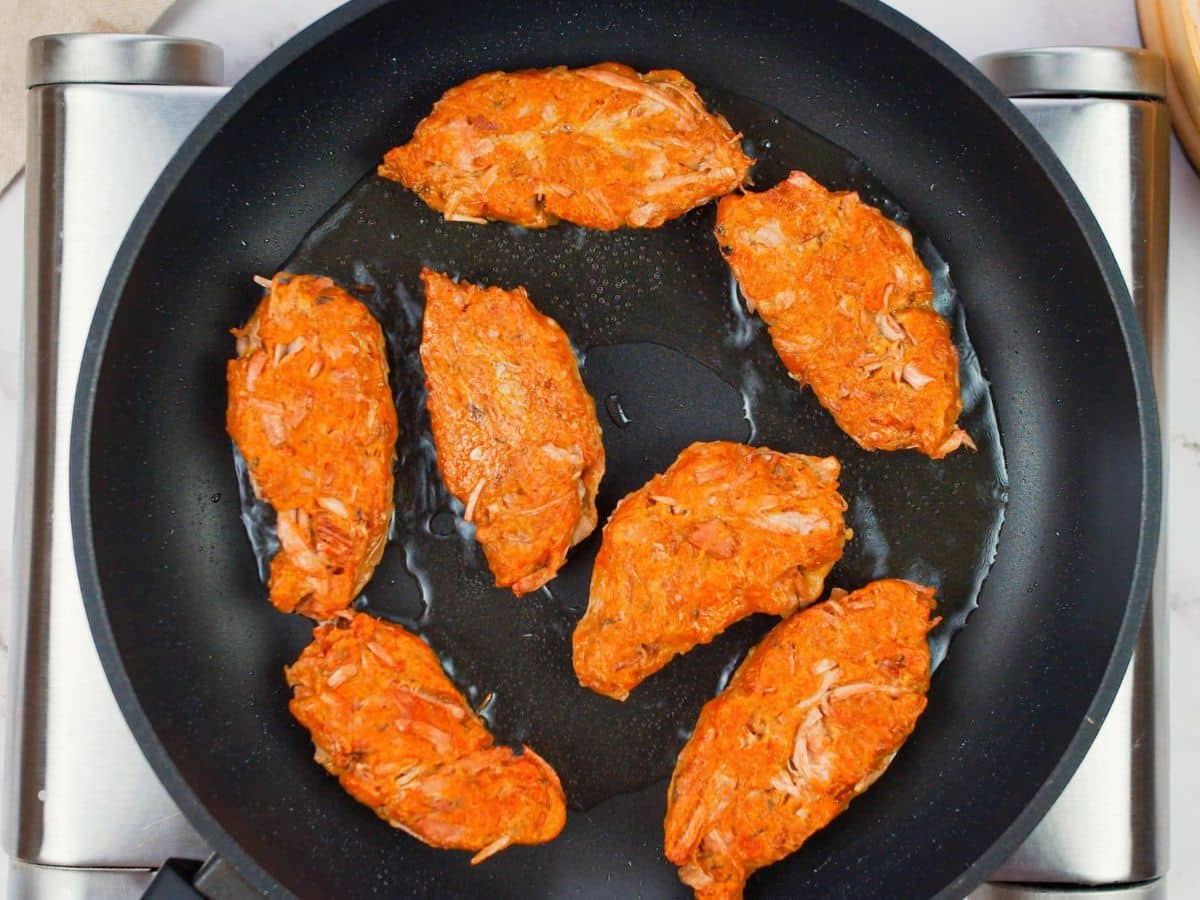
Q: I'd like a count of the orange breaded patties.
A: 7